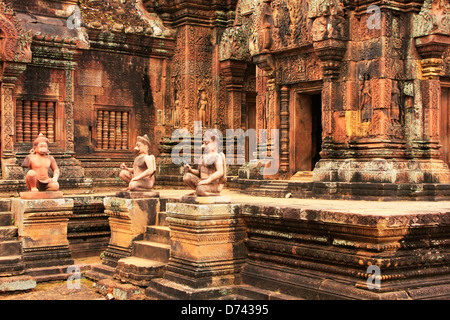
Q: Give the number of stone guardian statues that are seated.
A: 3